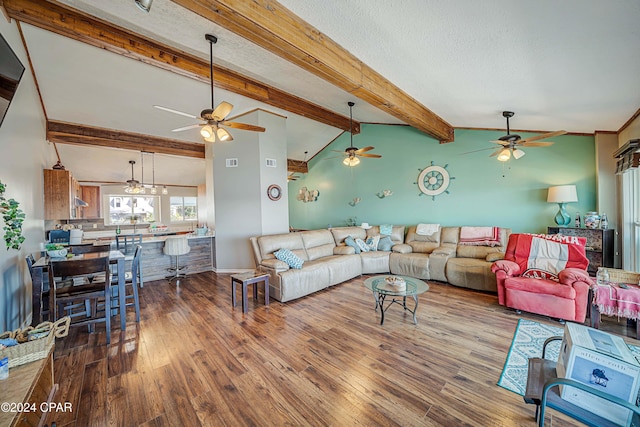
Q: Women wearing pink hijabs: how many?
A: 0